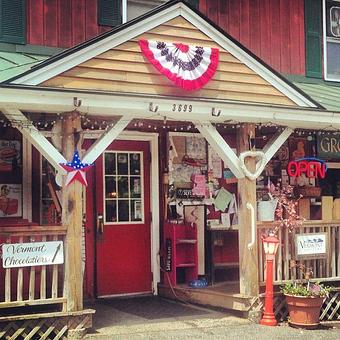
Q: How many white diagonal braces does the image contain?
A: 4